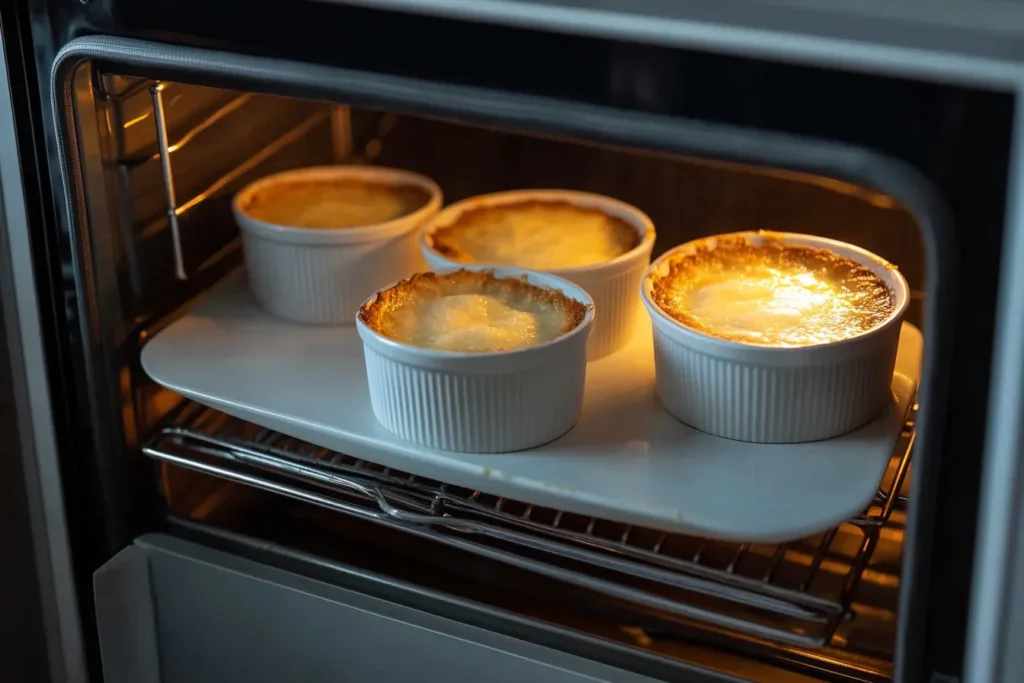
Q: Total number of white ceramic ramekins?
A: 4